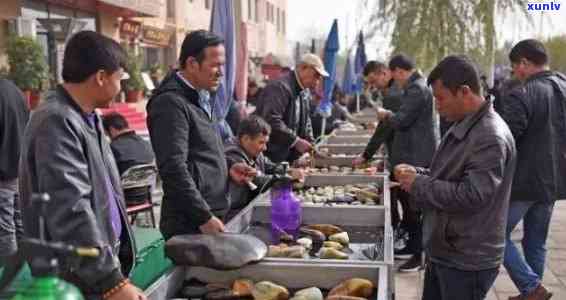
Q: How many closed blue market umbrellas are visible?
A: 4